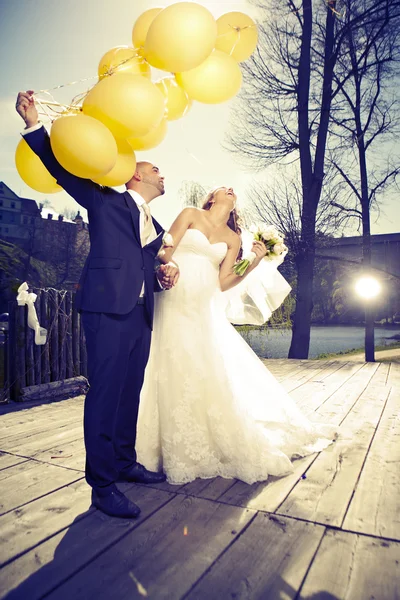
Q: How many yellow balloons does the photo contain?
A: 11